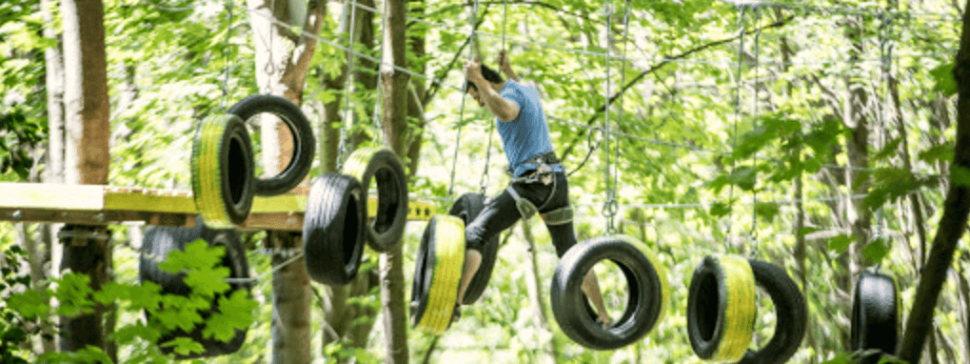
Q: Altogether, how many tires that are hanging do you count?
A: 11